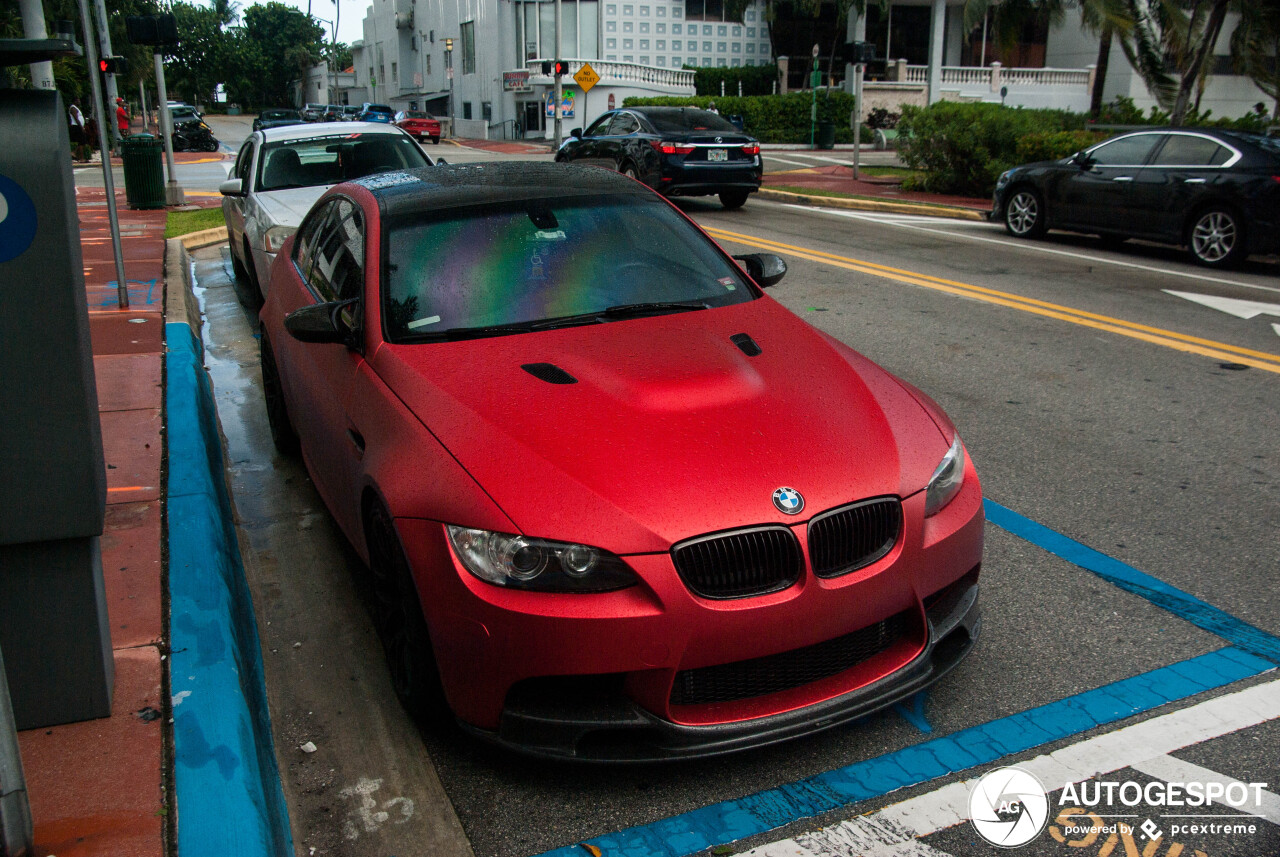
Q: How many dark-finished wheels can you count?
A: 2